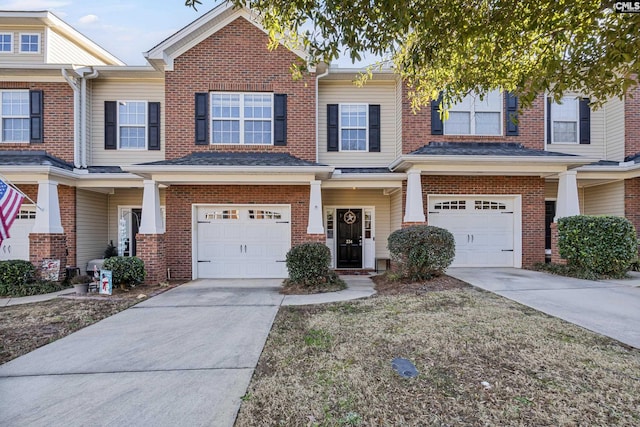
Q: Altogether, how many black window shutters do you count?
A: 11